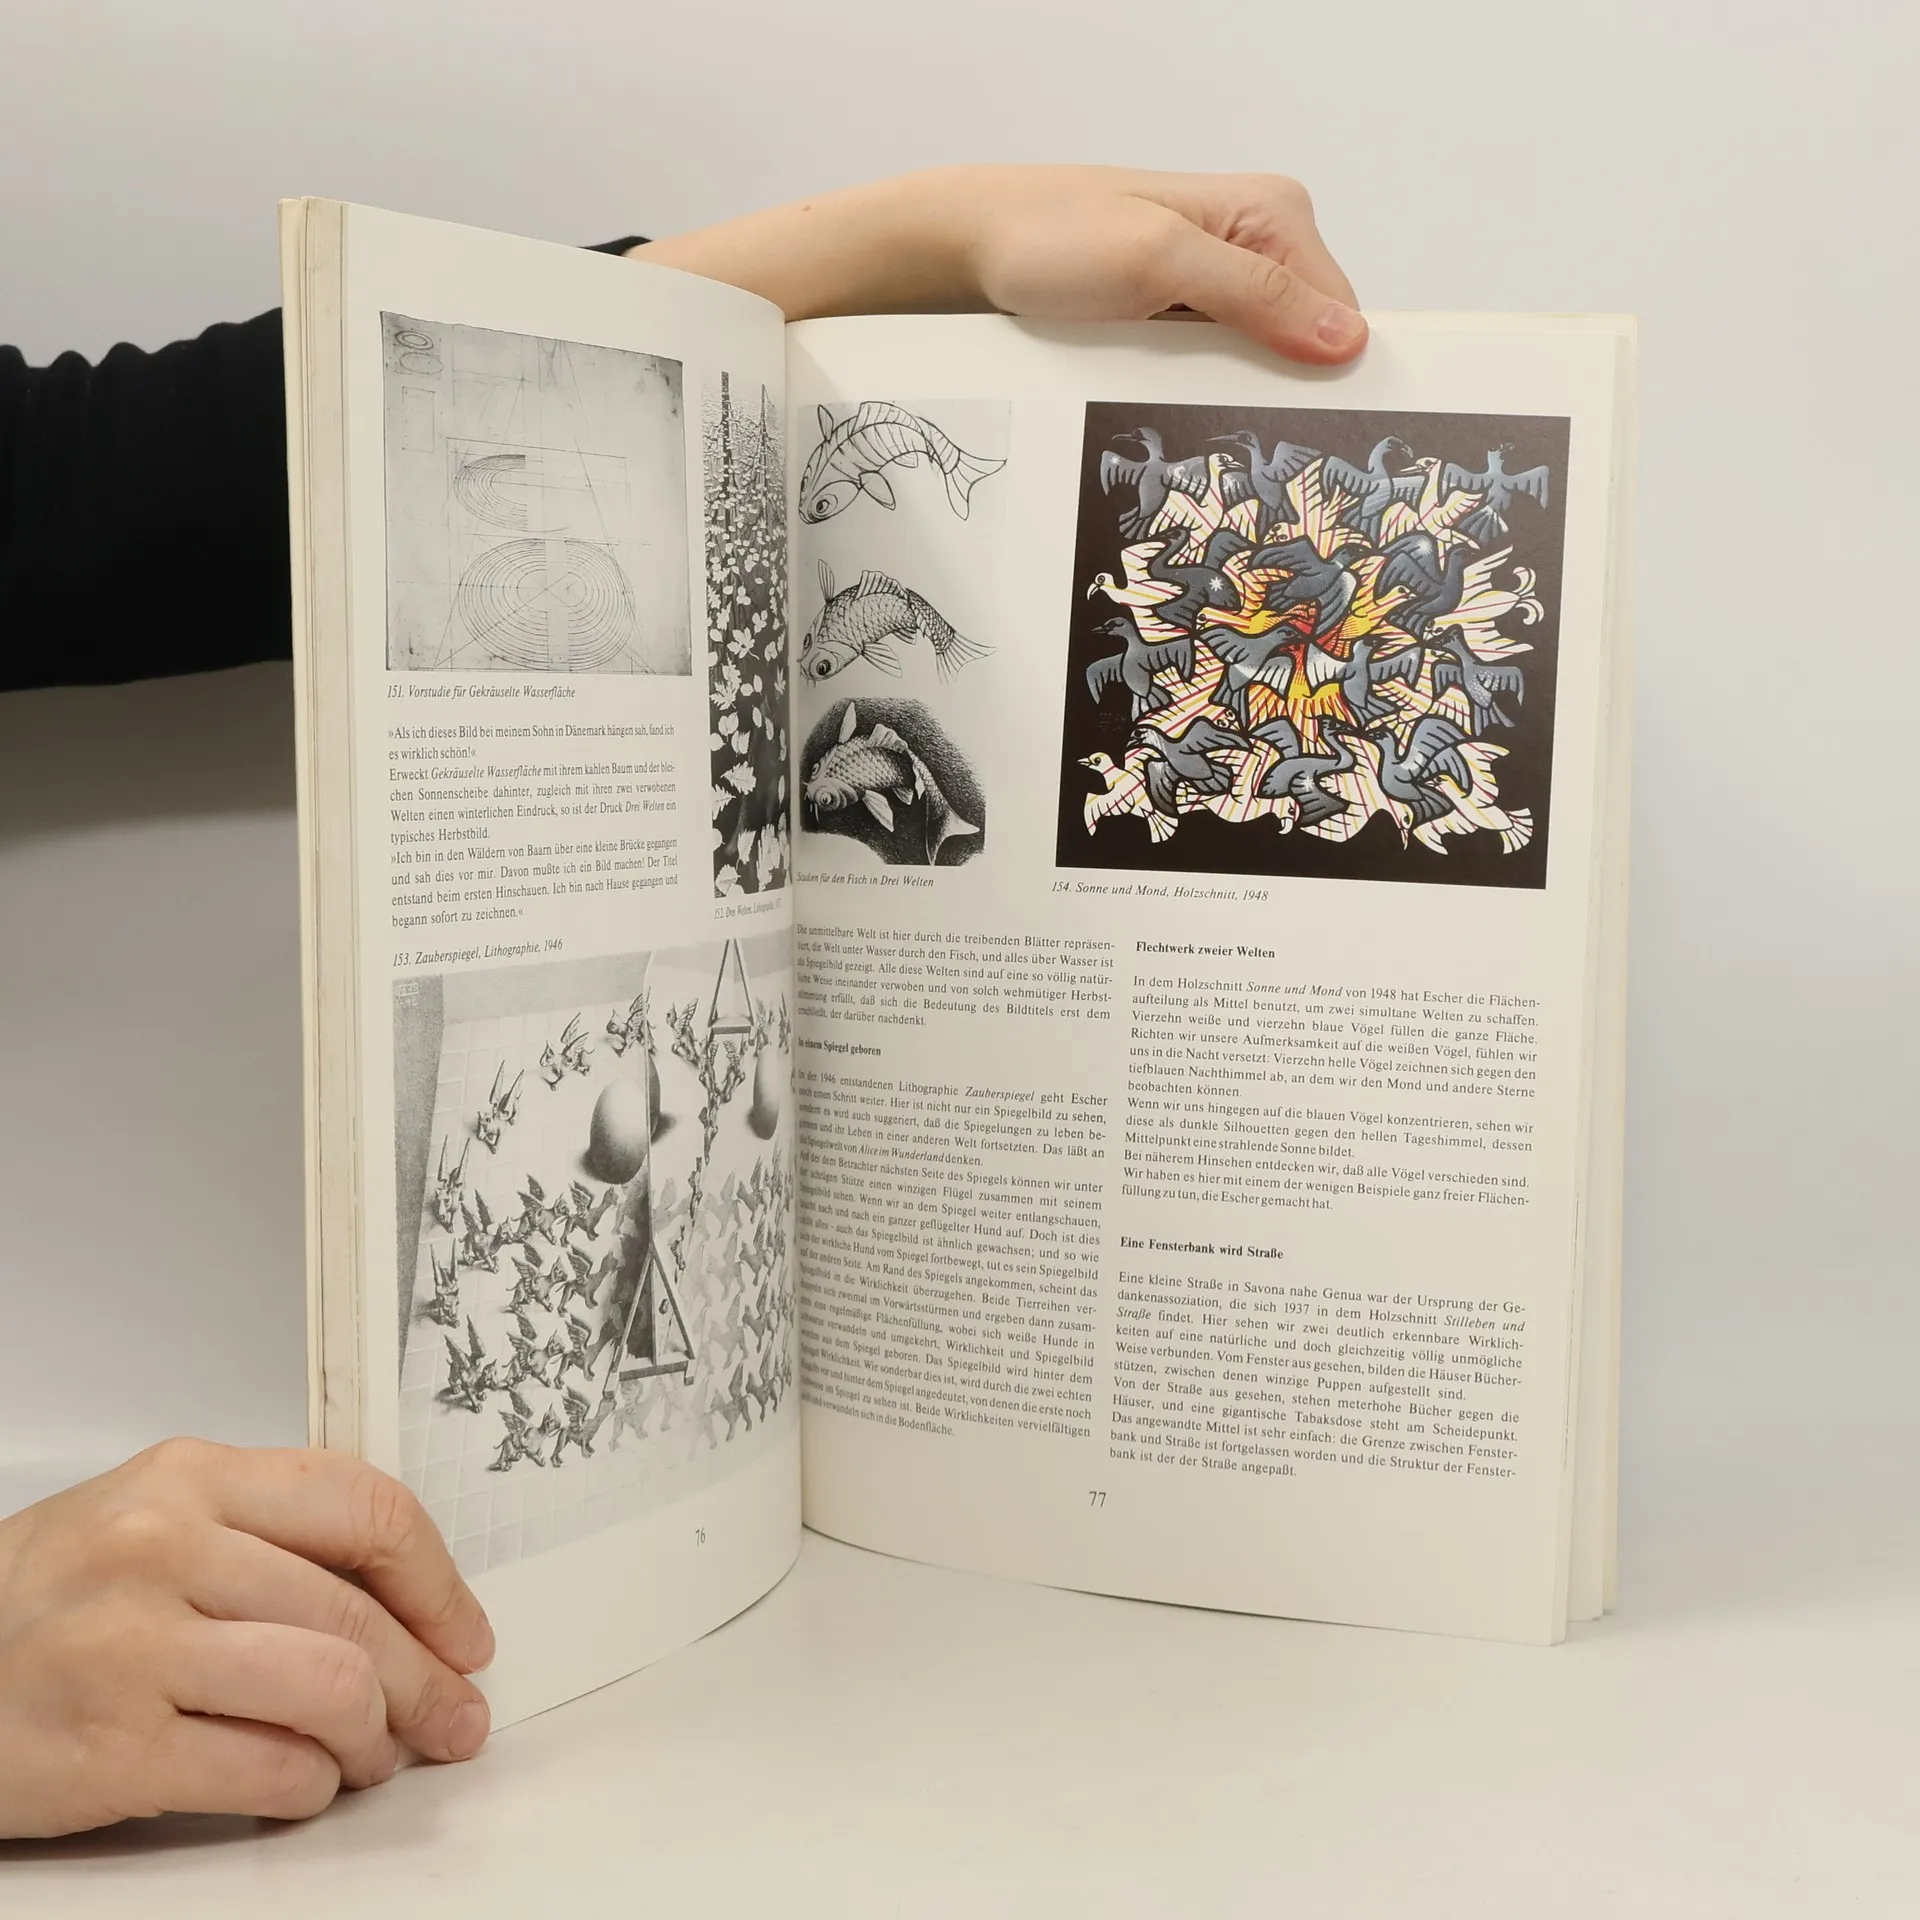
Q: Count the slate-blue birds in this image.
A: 14